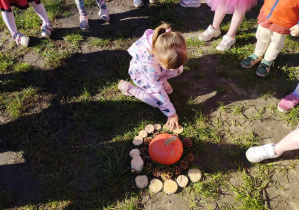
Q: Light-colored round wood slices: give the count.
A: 13